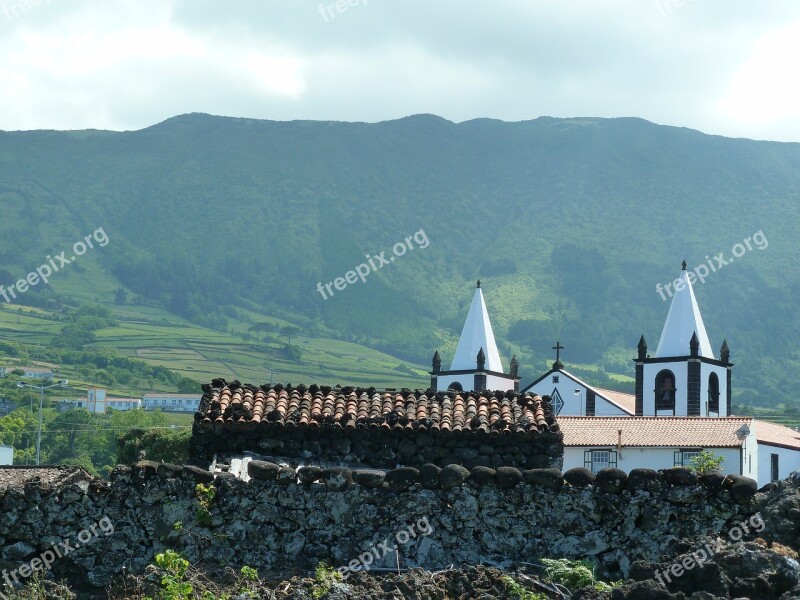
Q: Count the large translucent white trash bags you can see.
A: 0